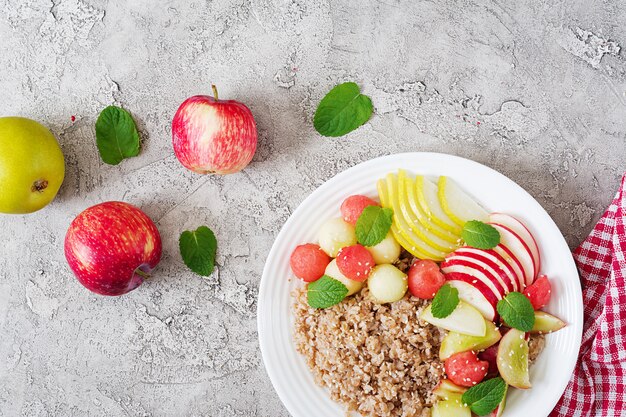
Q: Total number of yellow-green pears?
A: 1